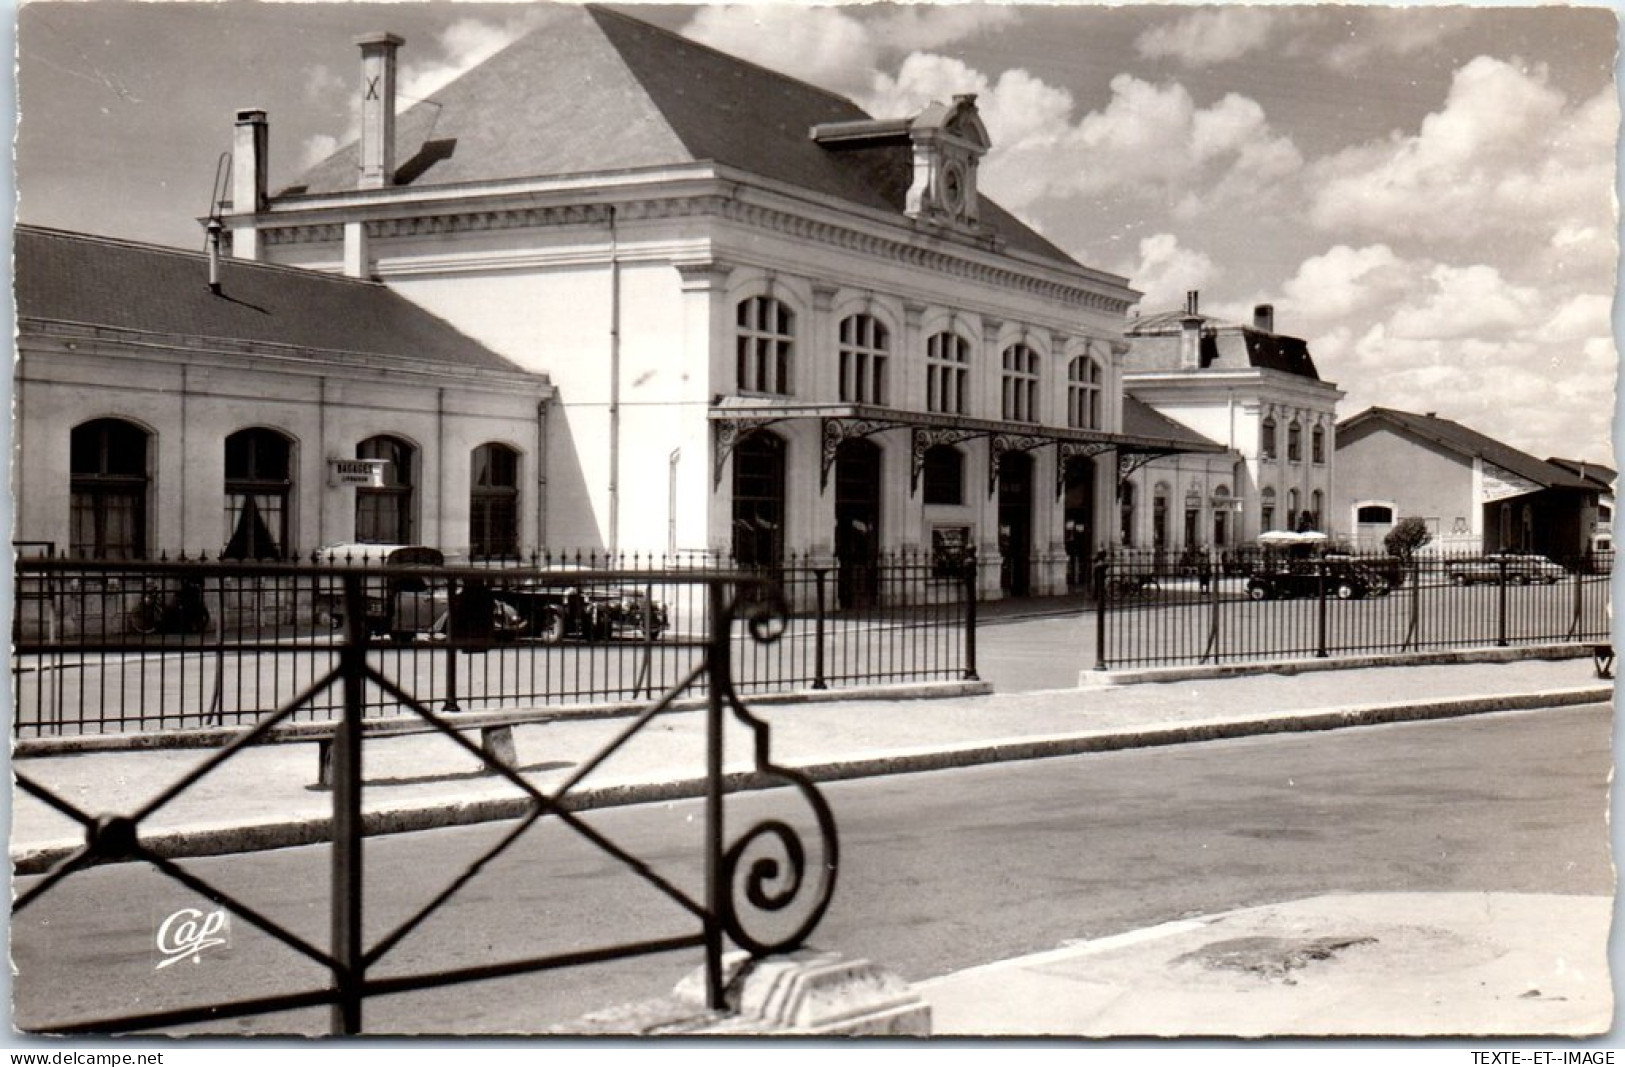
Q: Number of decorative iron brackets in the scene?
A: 6